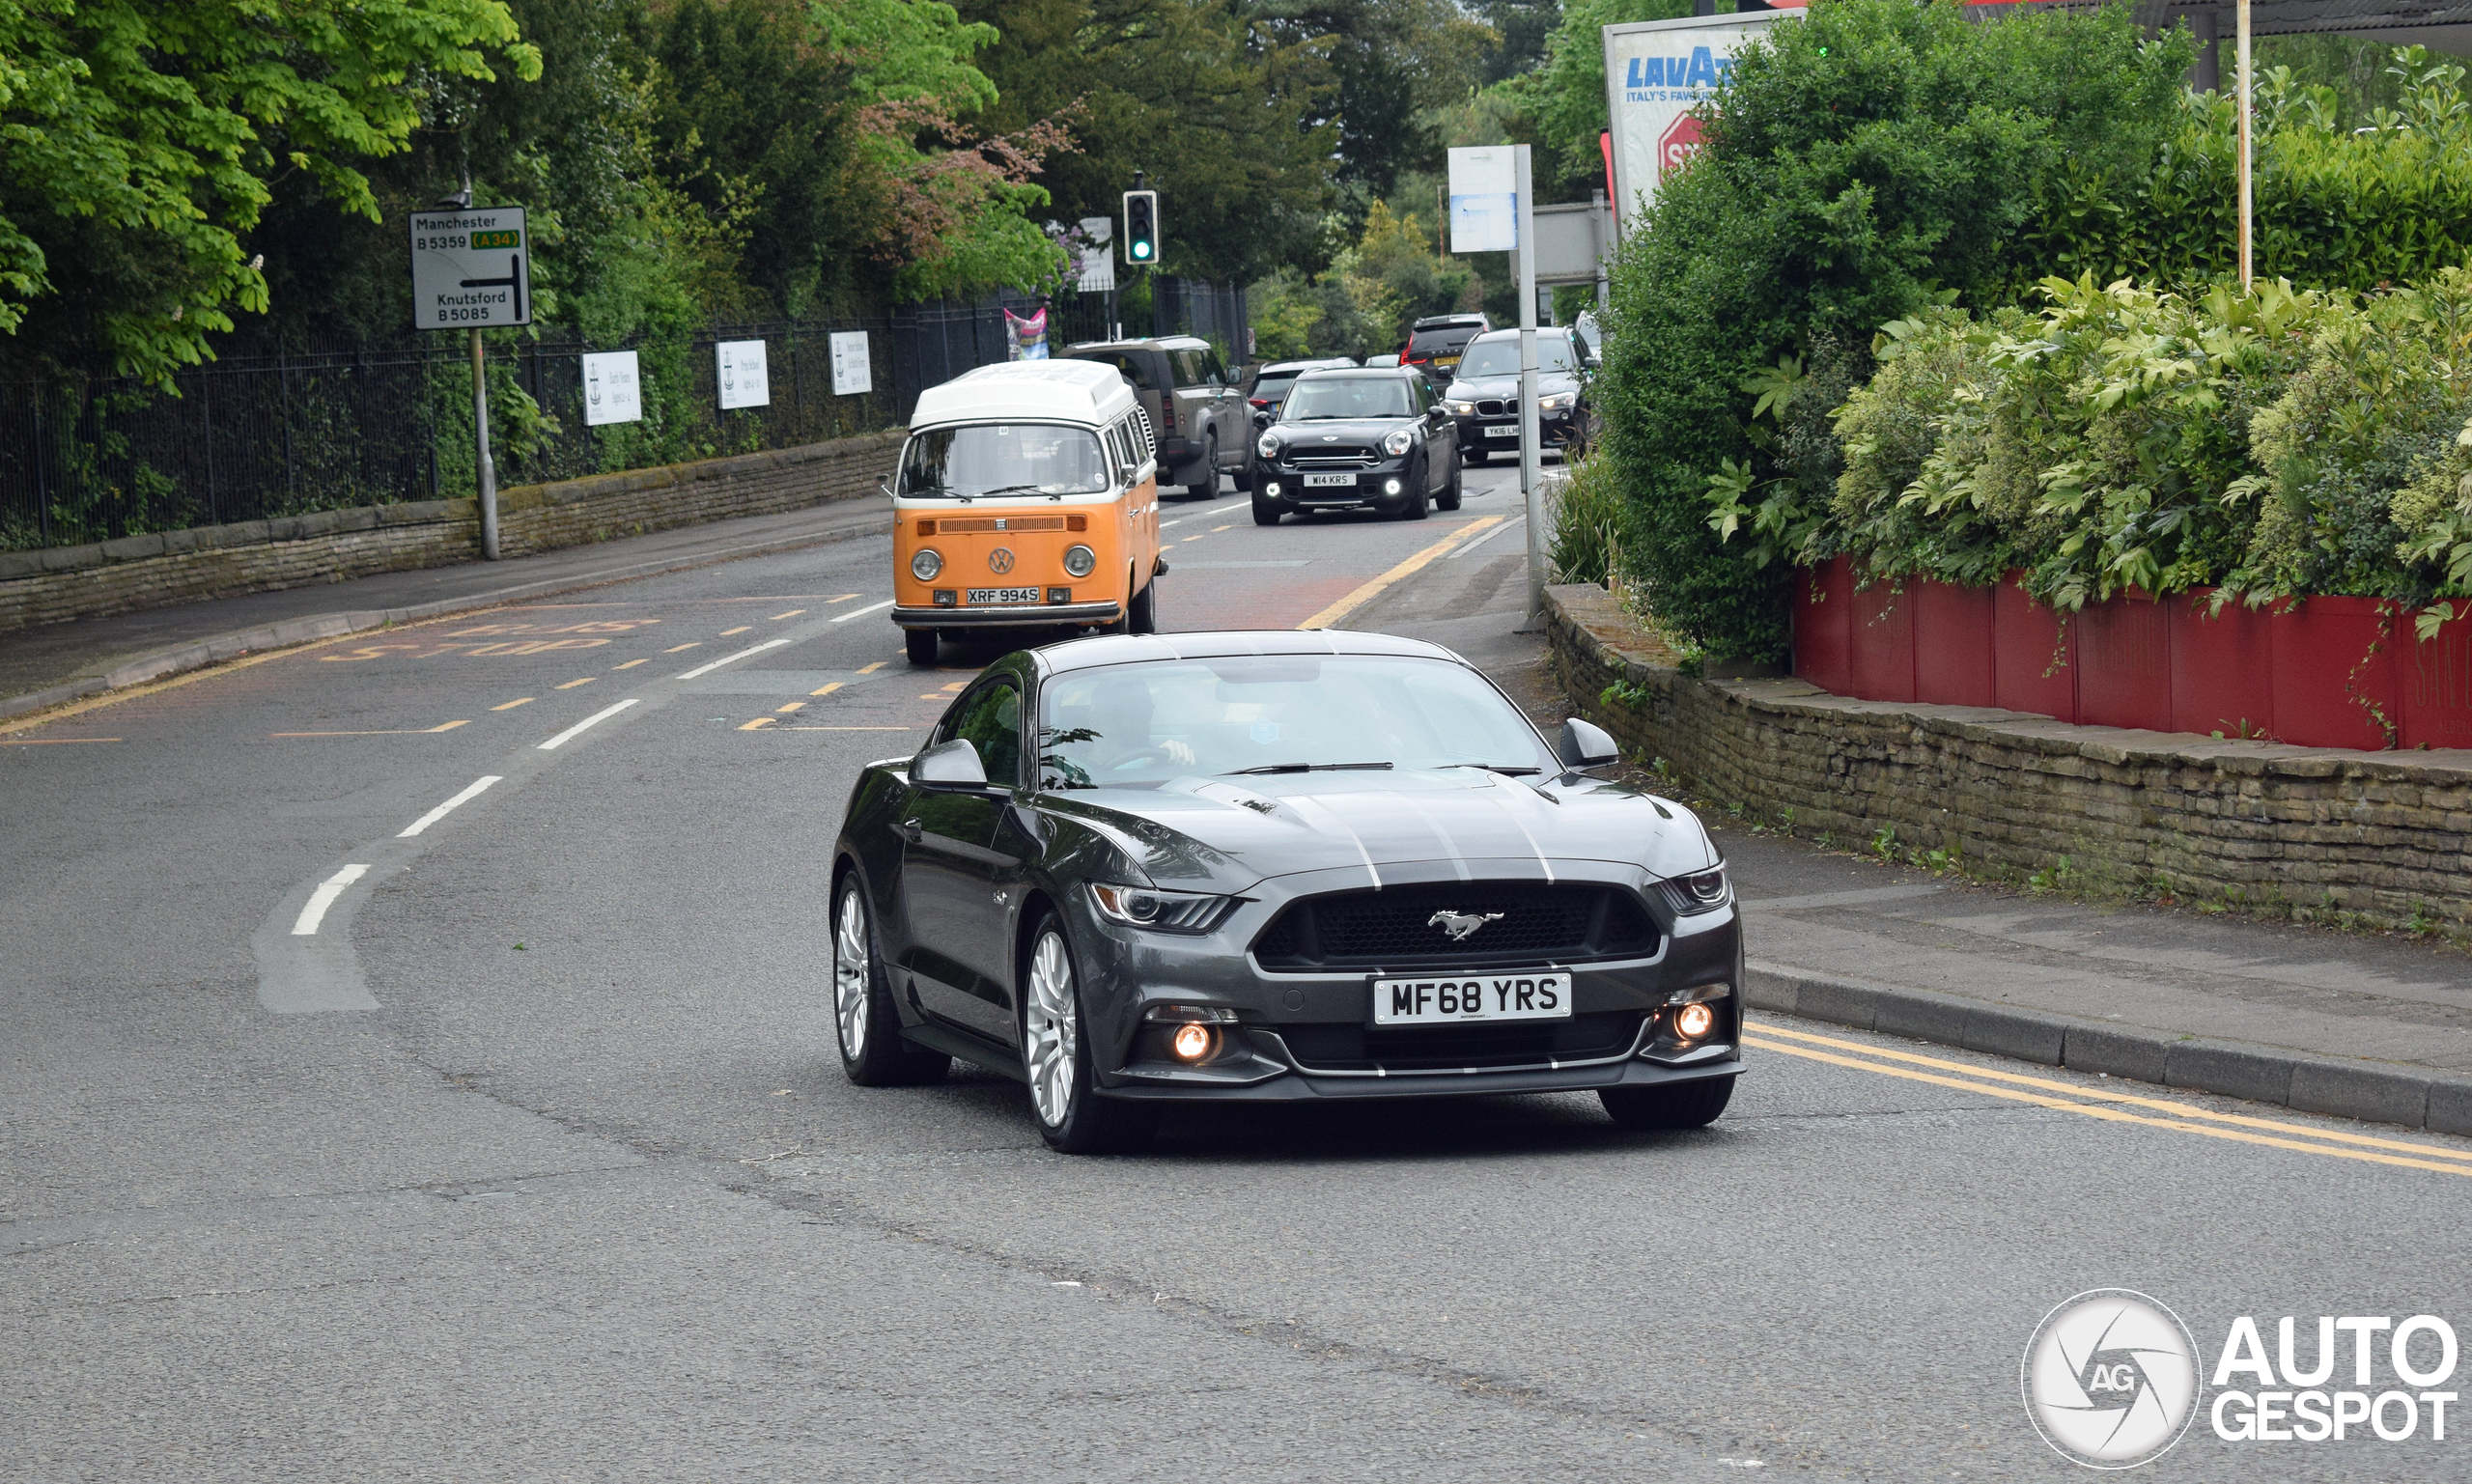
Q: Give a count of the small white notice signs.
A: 3